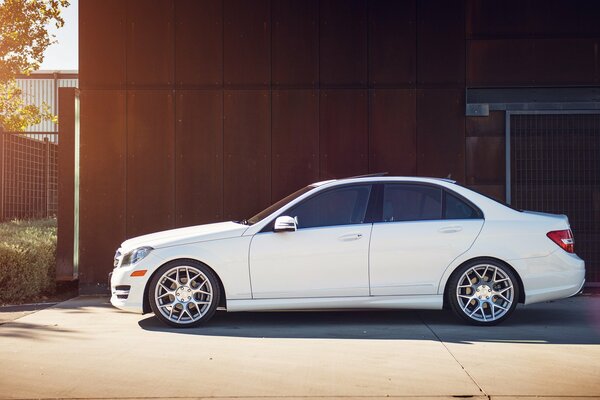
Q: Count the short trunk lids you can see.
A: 1